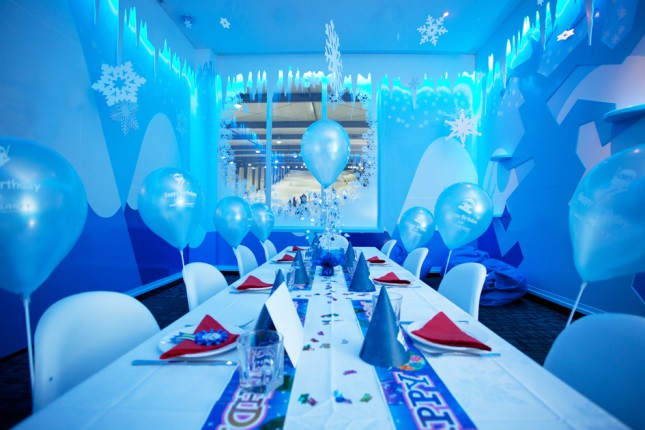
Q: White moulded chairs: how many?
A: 9